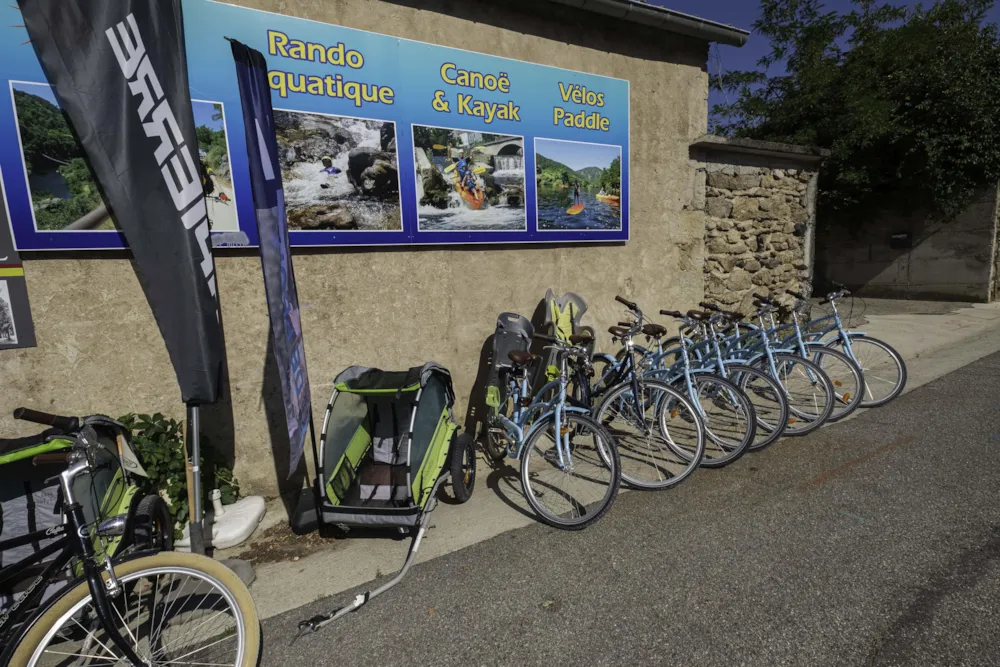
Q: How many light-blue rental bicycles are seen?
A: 6